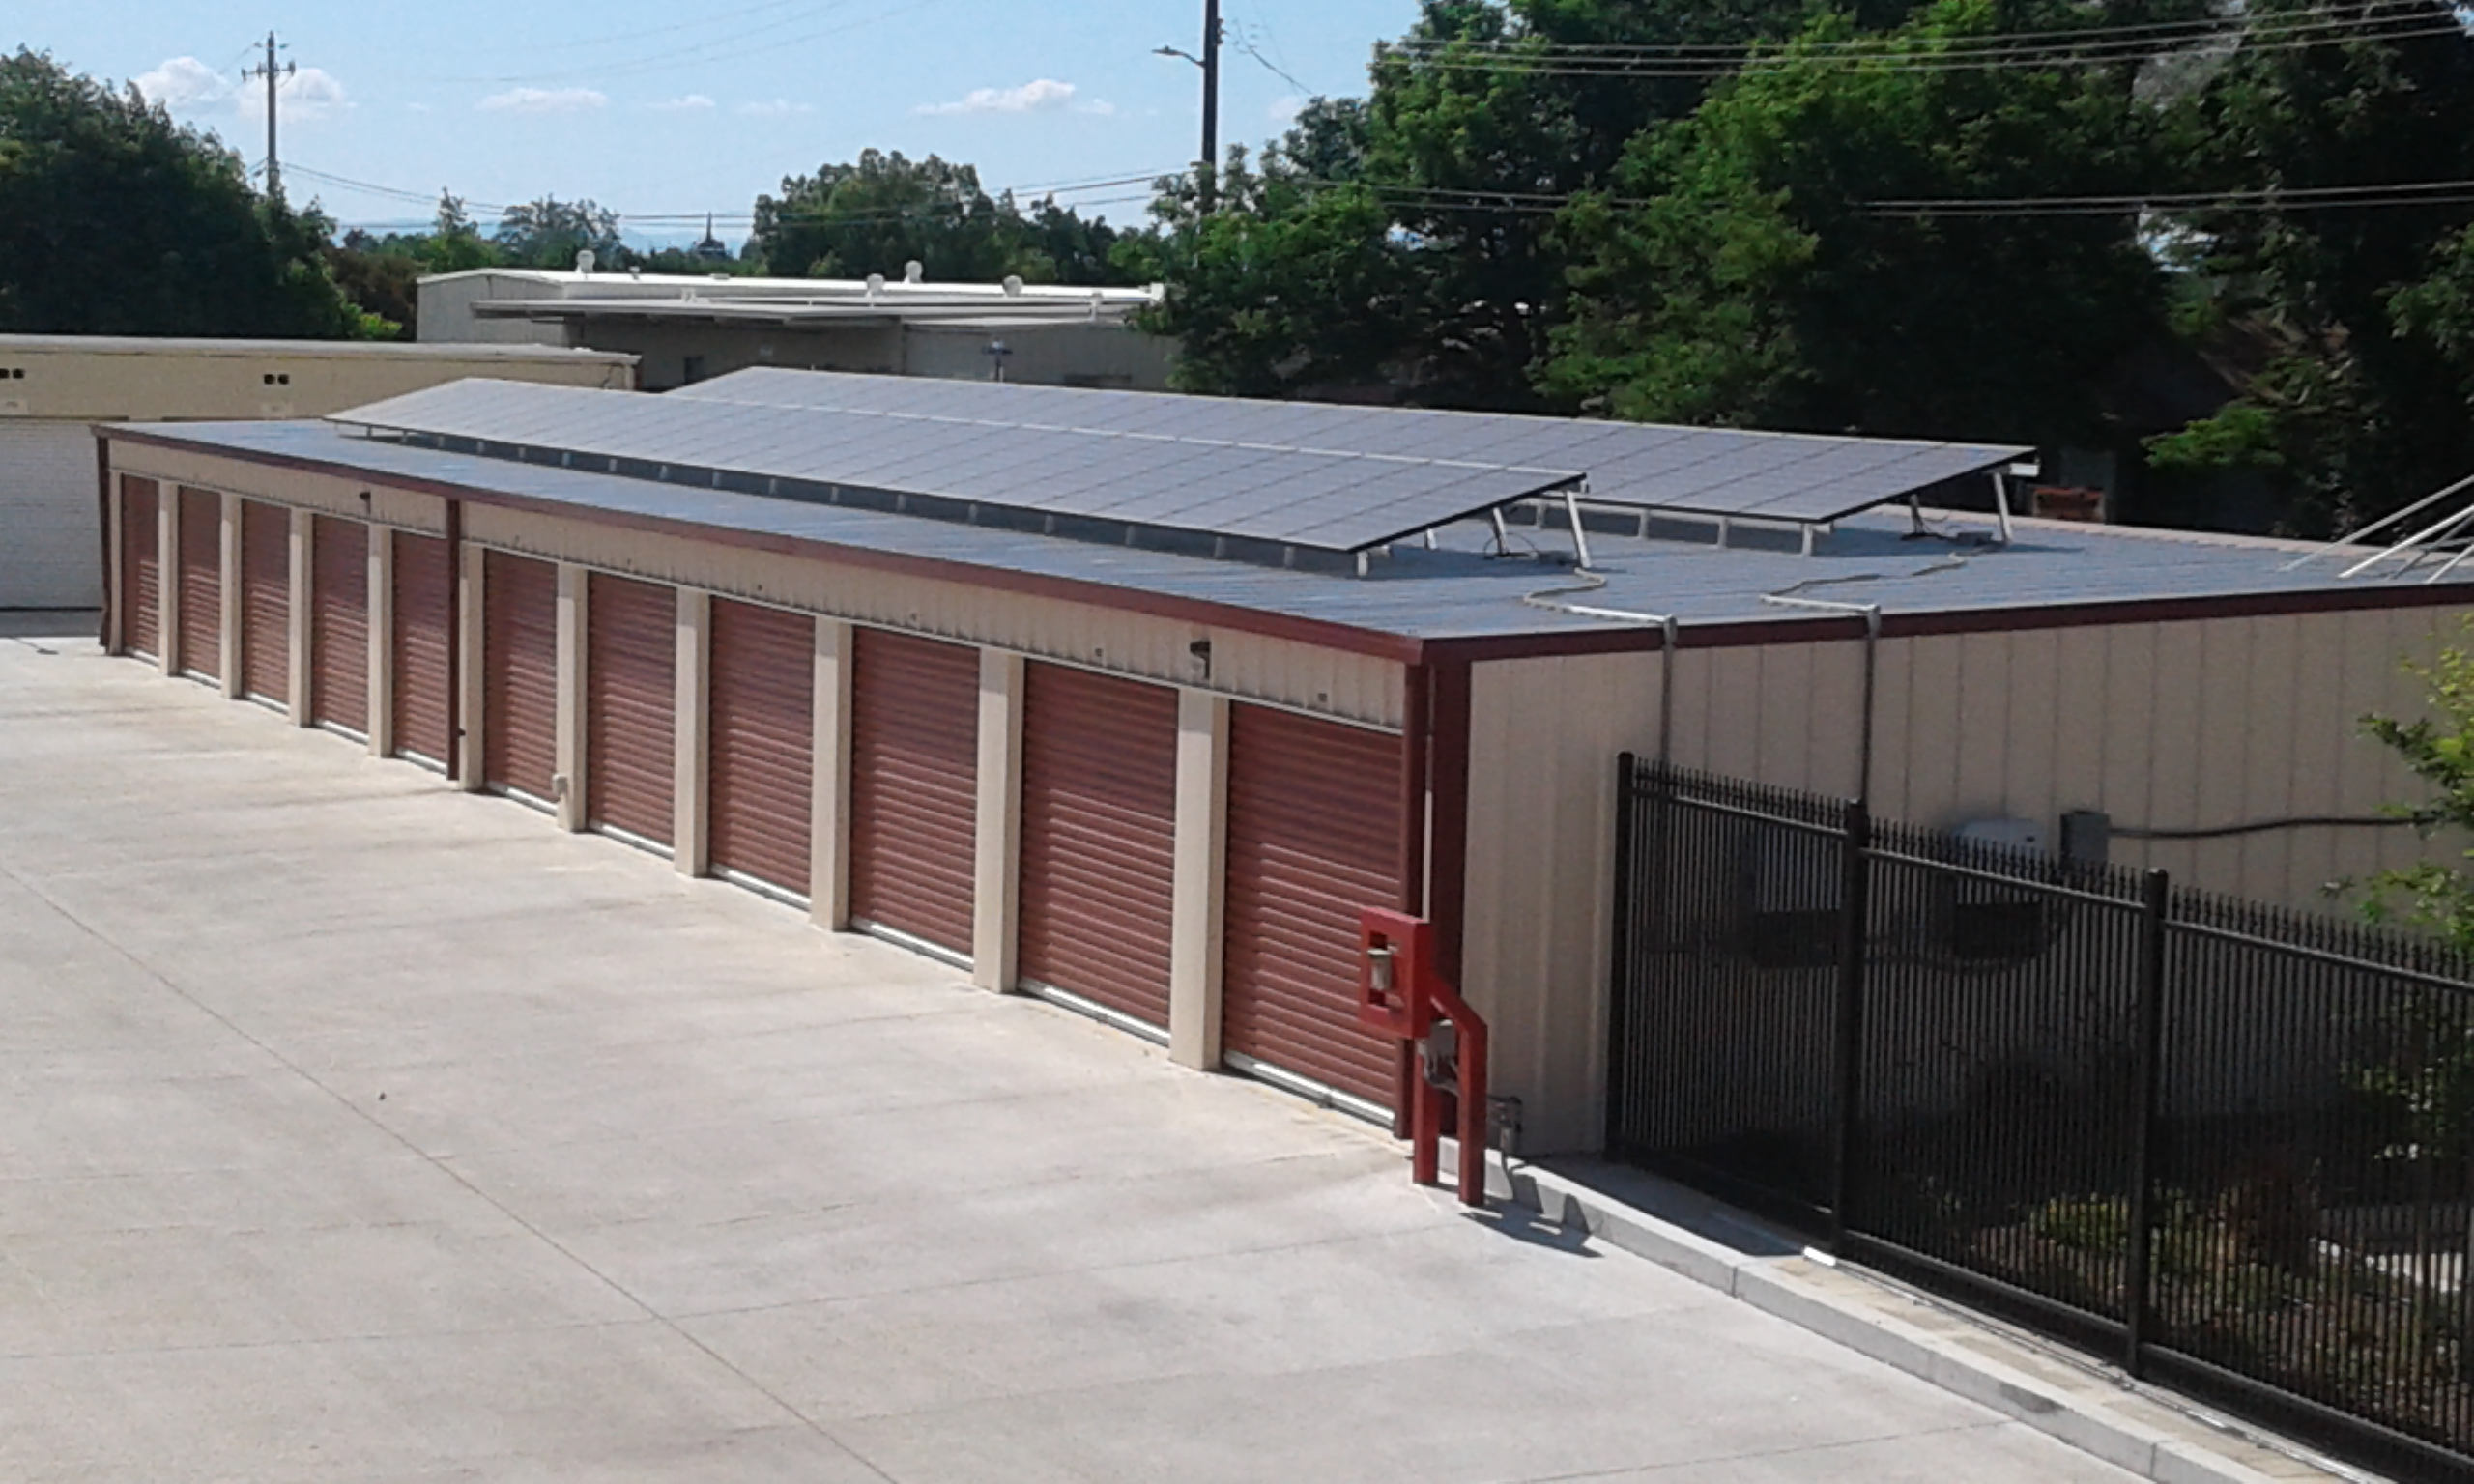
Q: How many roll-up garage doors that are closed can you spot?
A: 11